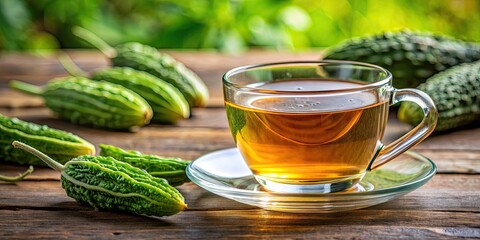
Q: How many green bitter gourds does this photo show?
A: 8